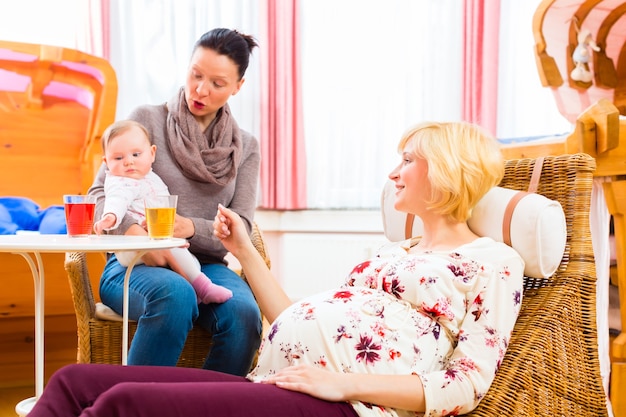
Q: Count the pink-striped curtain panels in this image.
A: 3